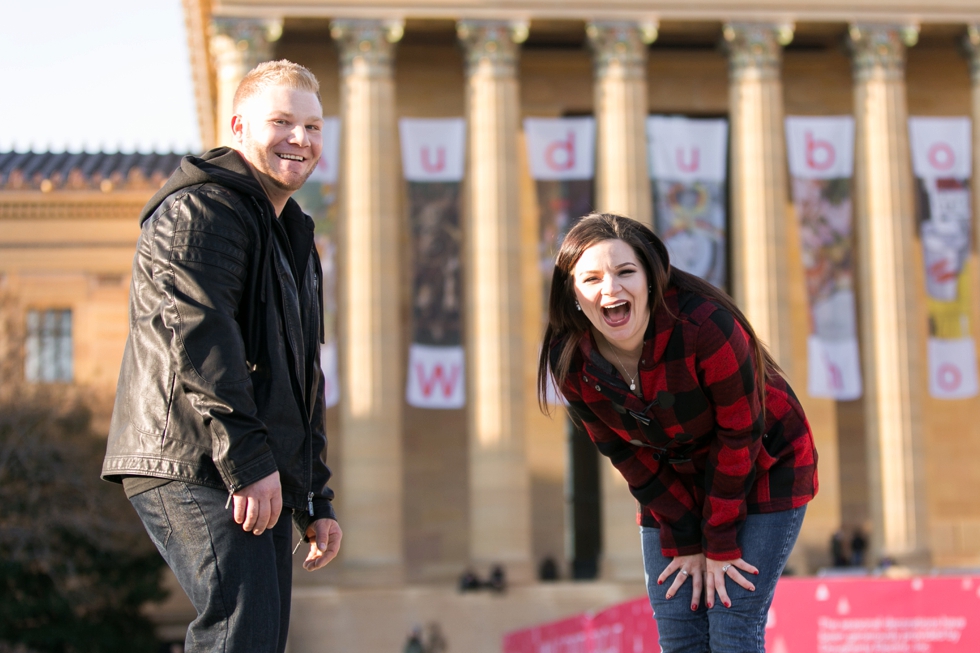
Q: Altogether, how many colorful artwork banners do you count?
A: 6